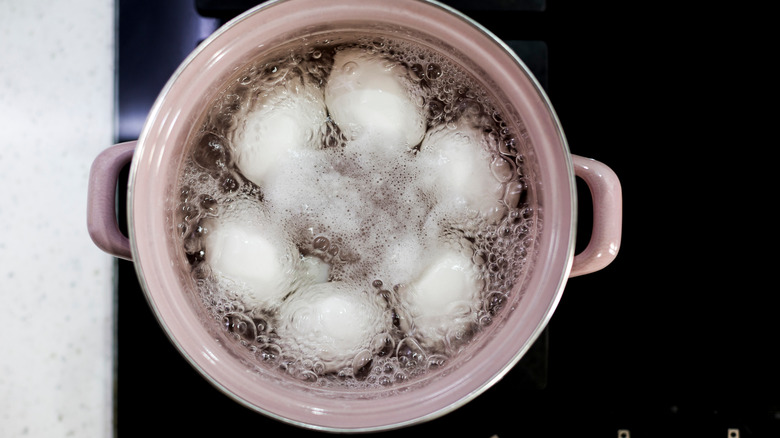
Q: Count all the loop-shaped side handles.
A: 2